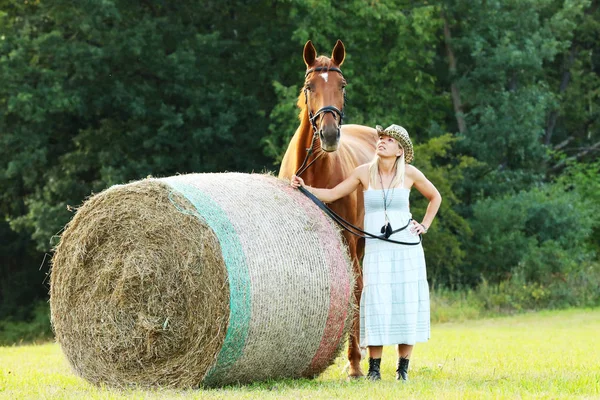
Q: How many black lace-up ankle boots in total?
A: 2